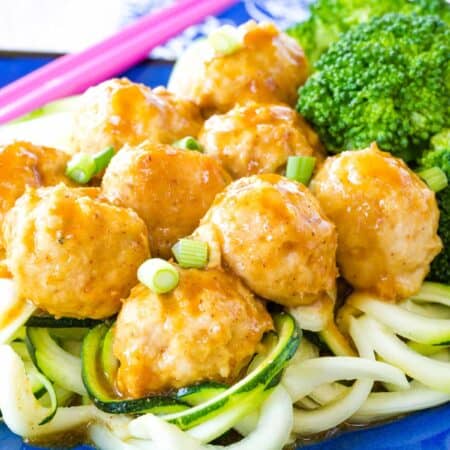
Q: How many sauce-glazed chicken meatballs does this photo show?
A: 9